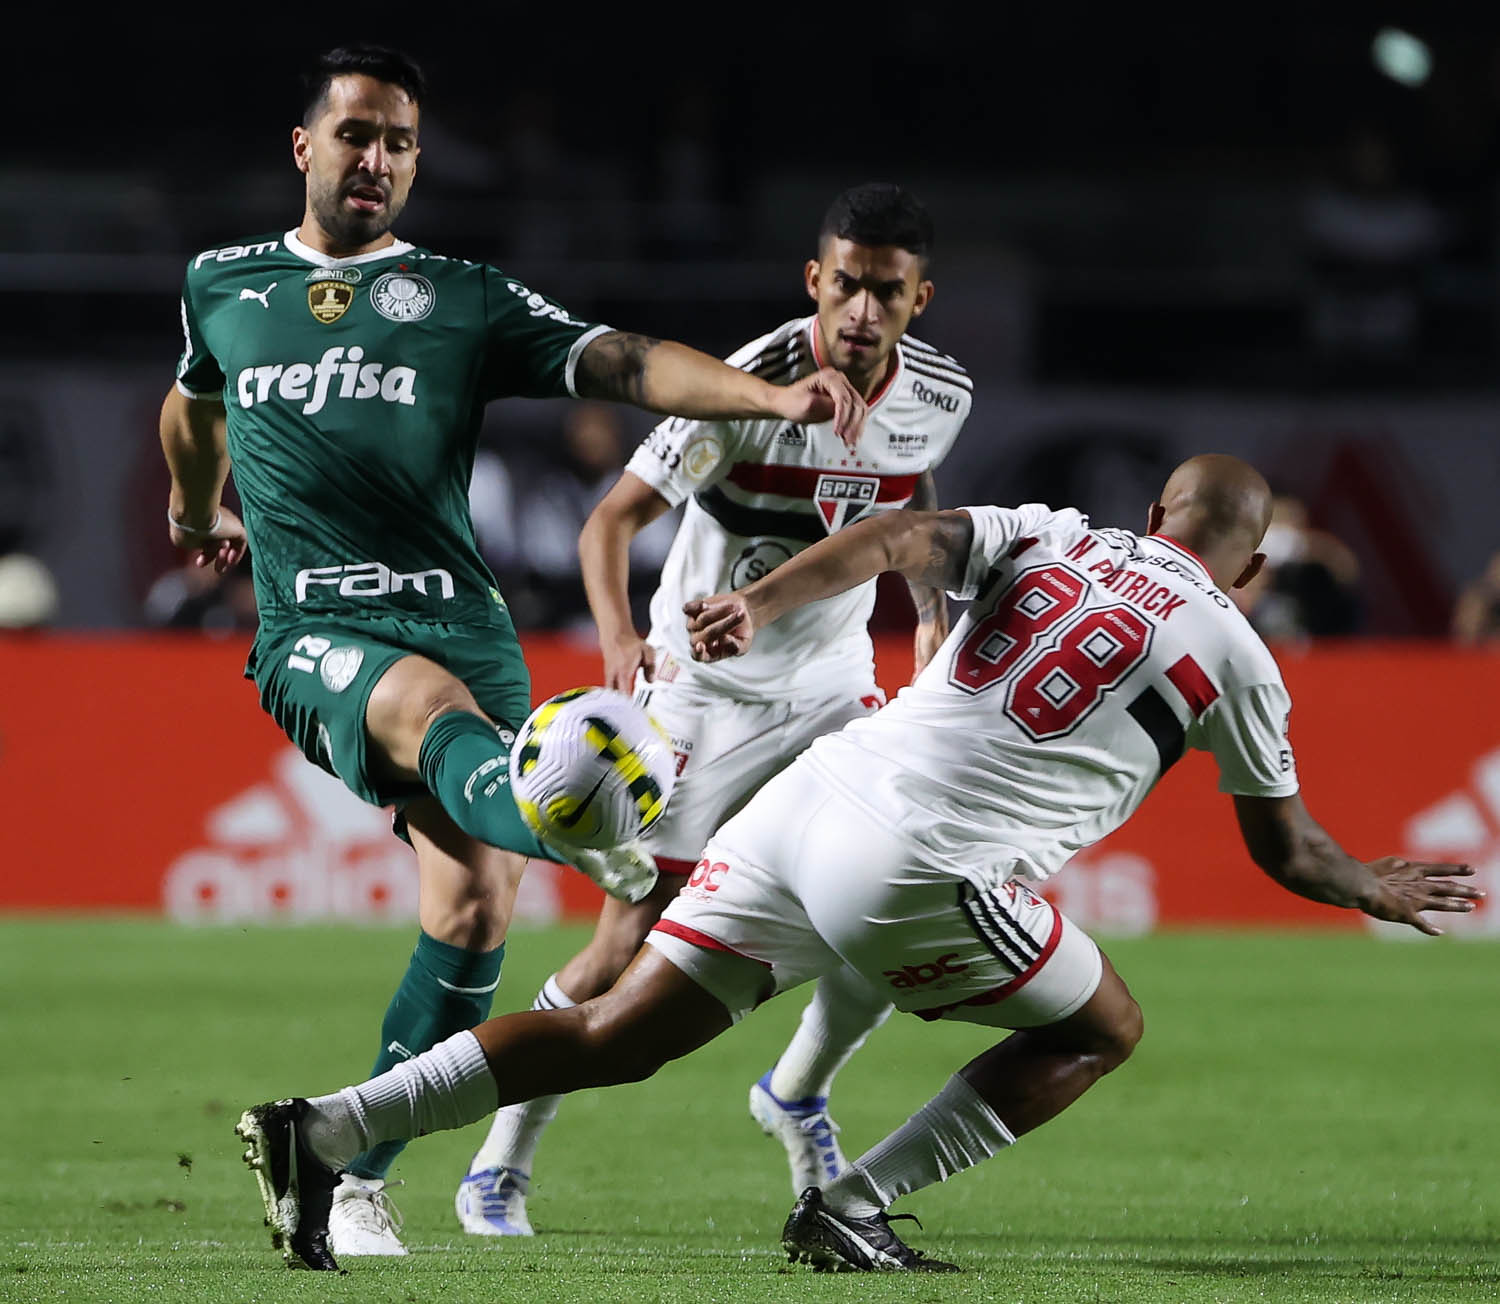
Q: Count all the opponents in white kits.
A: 2